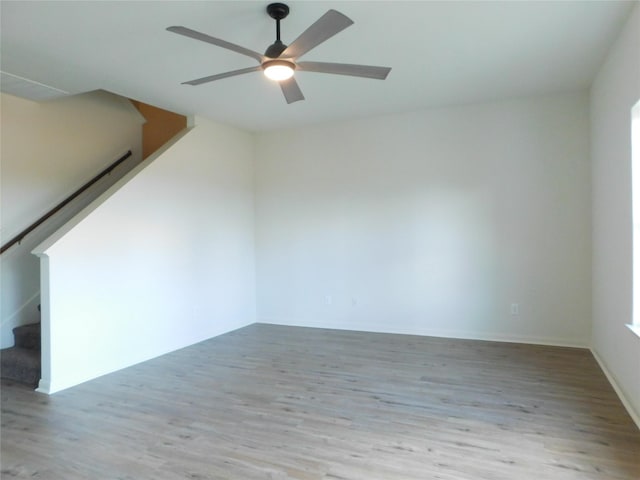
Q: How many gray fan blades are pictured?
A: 5